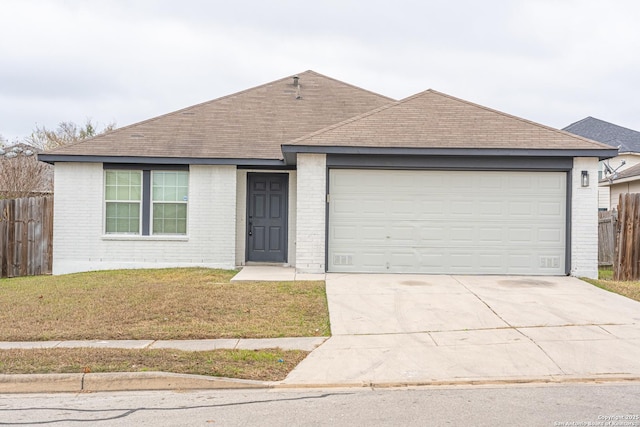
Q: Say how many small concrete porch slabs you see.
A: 1